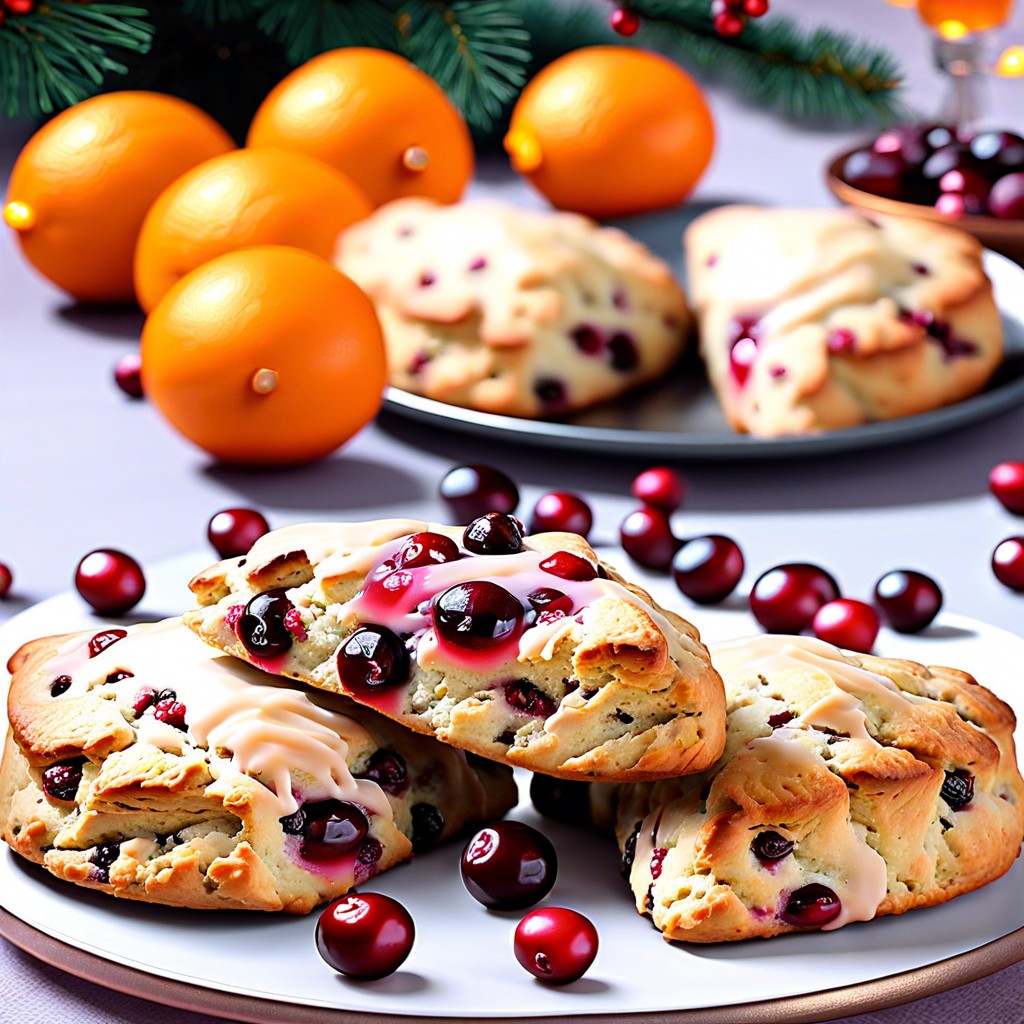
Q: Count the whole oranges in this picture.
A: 5